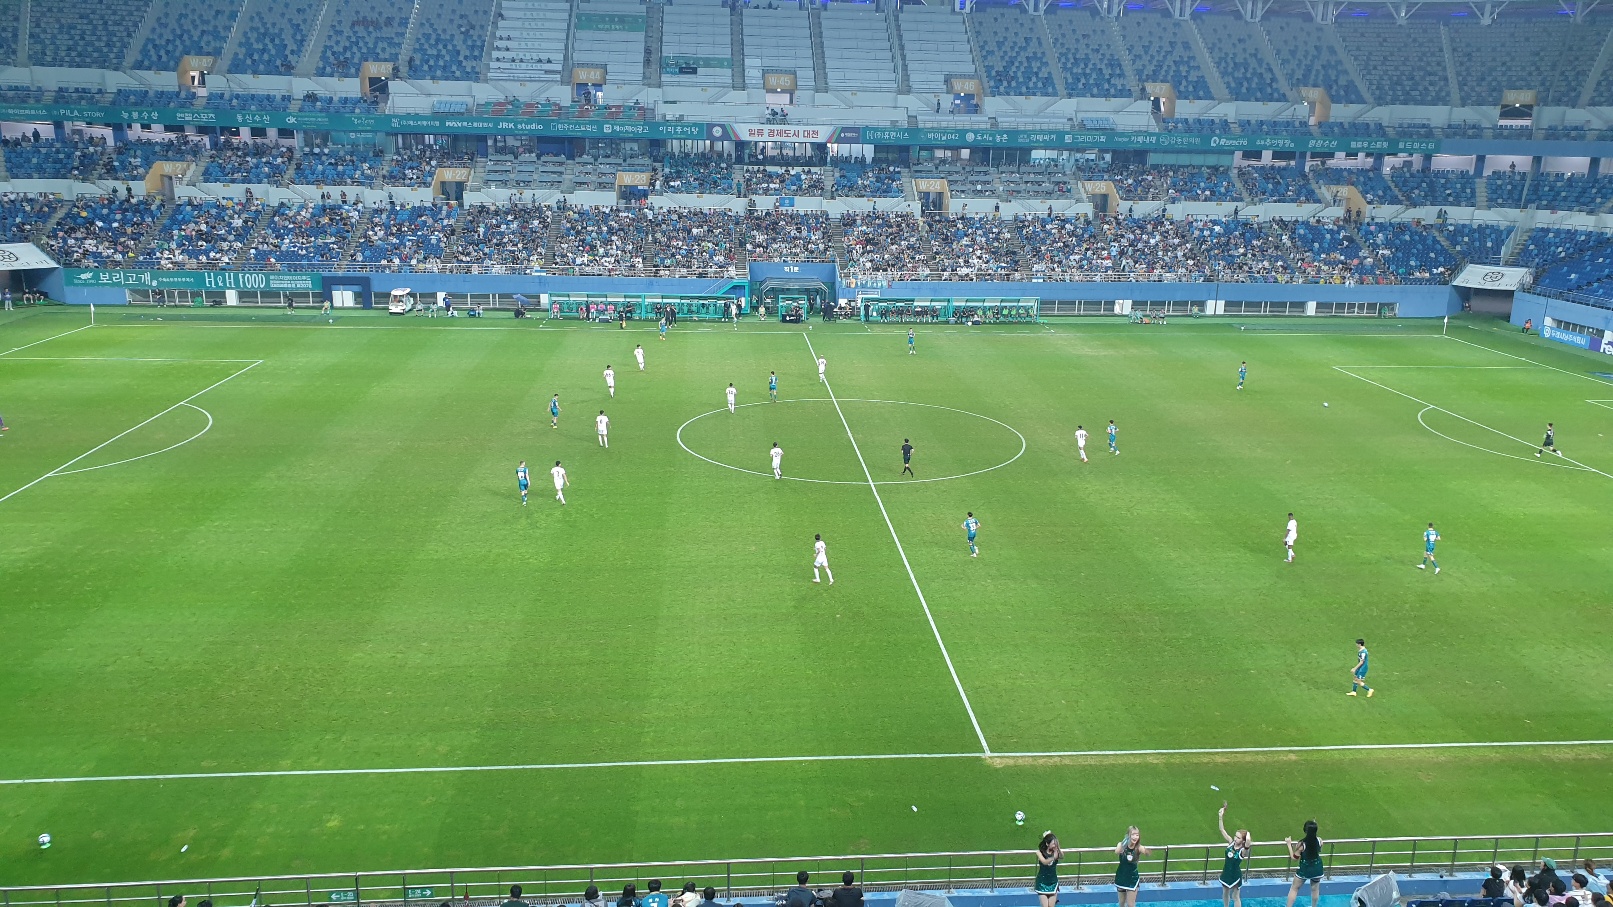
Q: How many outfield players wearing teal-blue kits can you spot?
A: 10